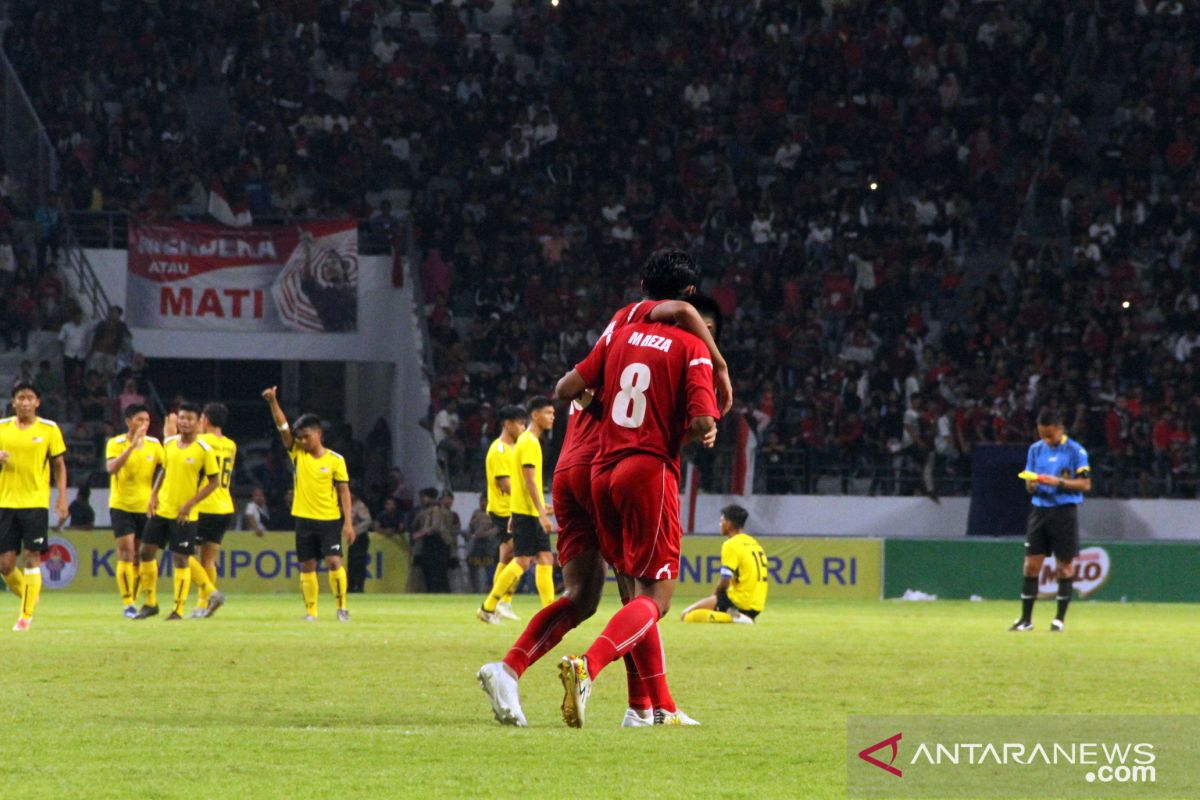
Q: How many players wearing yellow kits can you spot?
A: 8